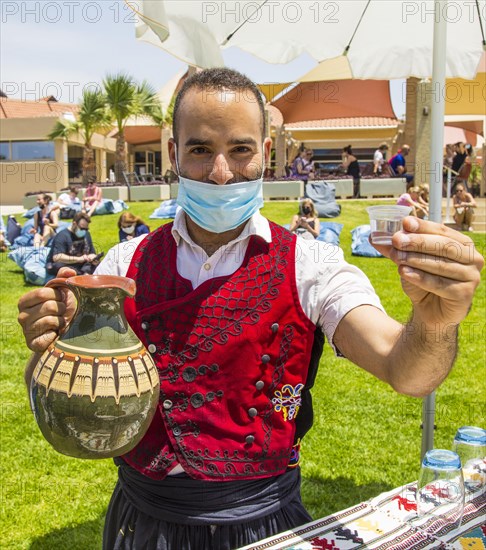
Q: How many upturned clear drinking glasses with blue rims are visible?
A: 2